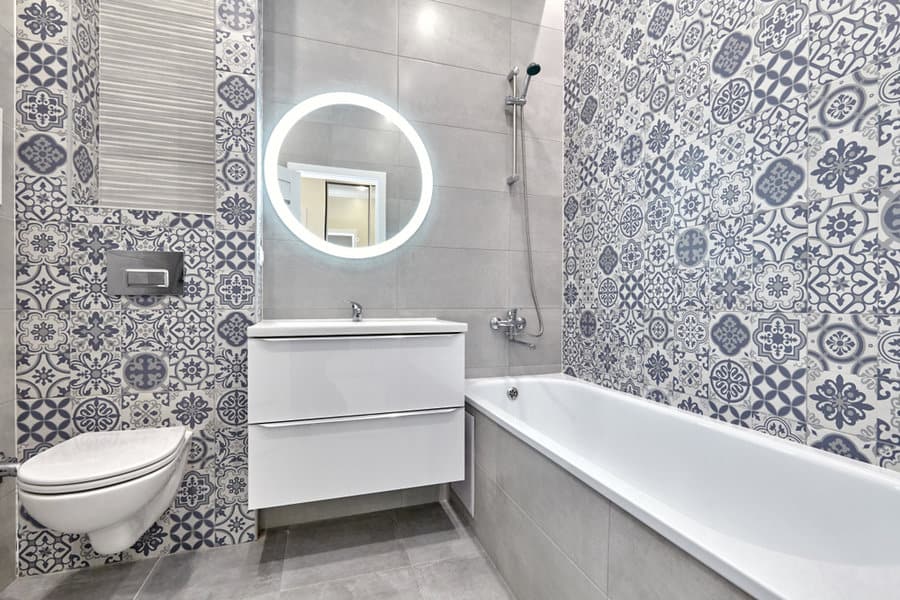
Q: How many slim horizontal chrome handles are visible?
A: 2